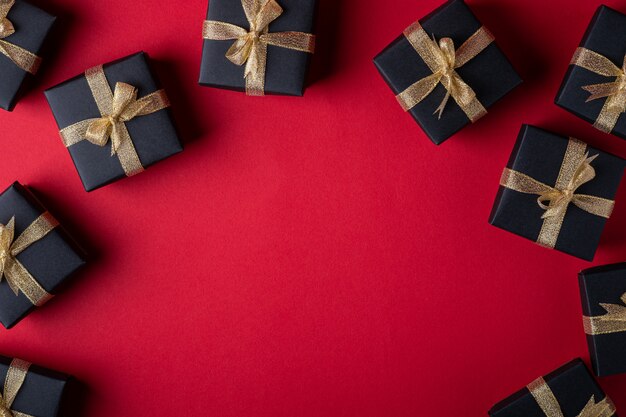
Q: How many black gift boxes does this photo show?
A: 10